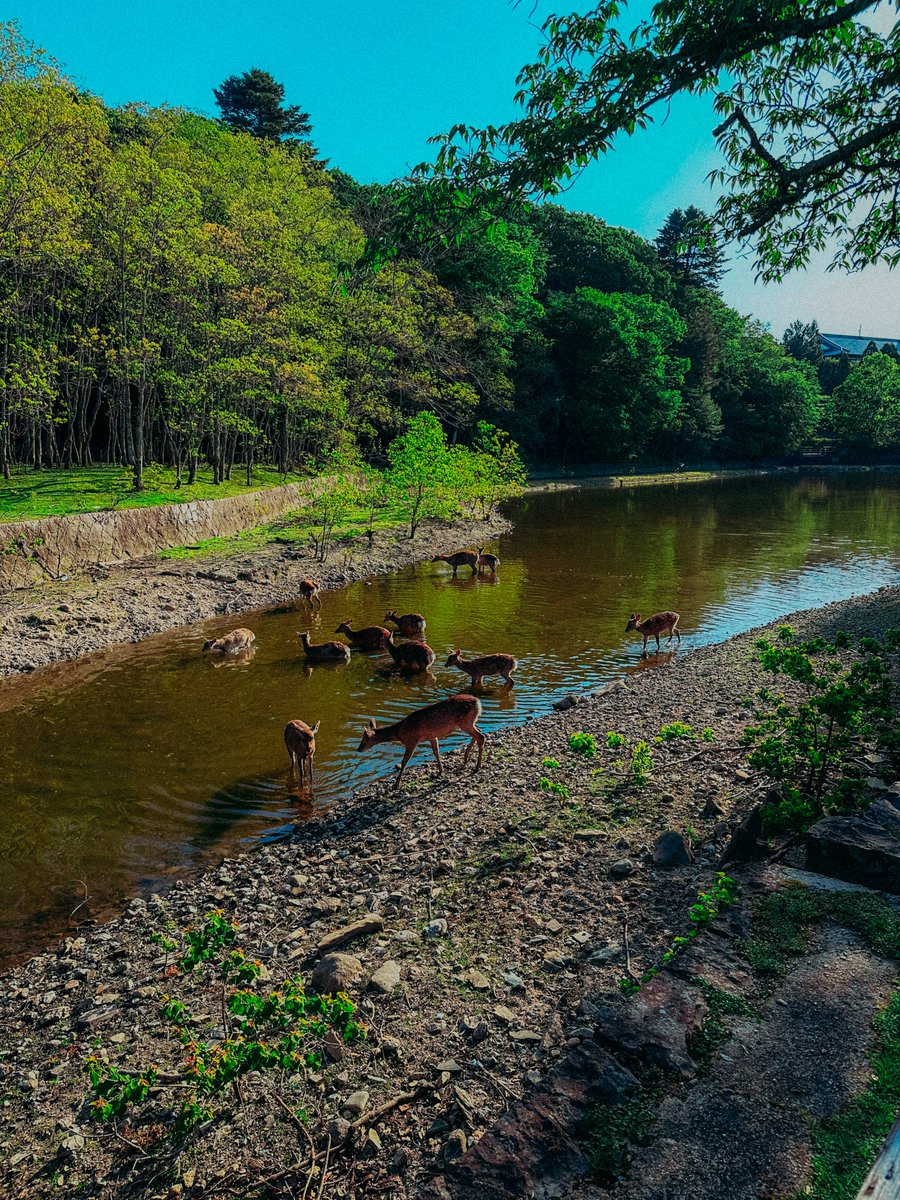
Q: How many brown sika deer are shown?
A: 12